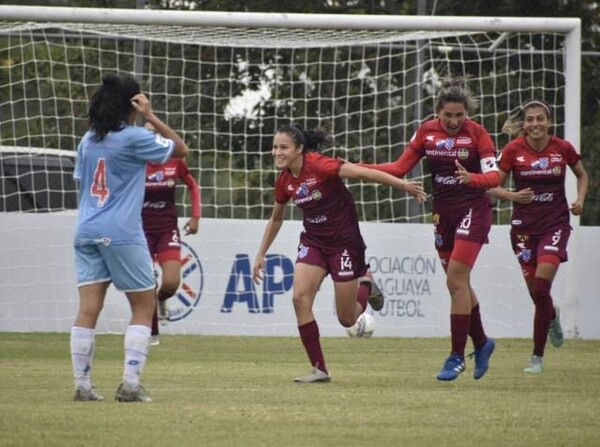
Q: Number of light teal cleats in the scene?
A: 2